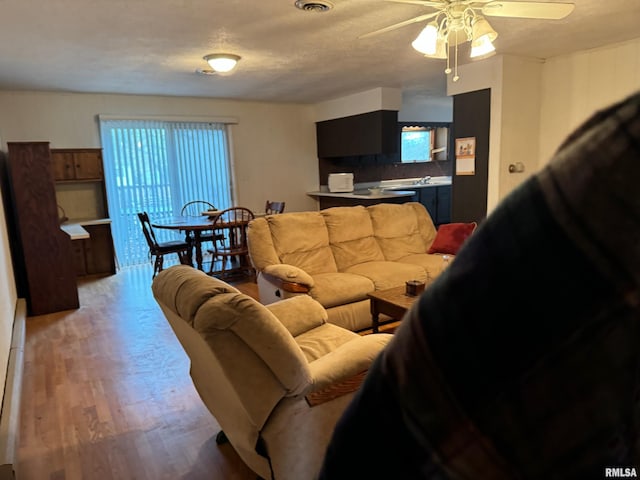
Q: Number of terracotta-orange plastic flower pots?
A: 0